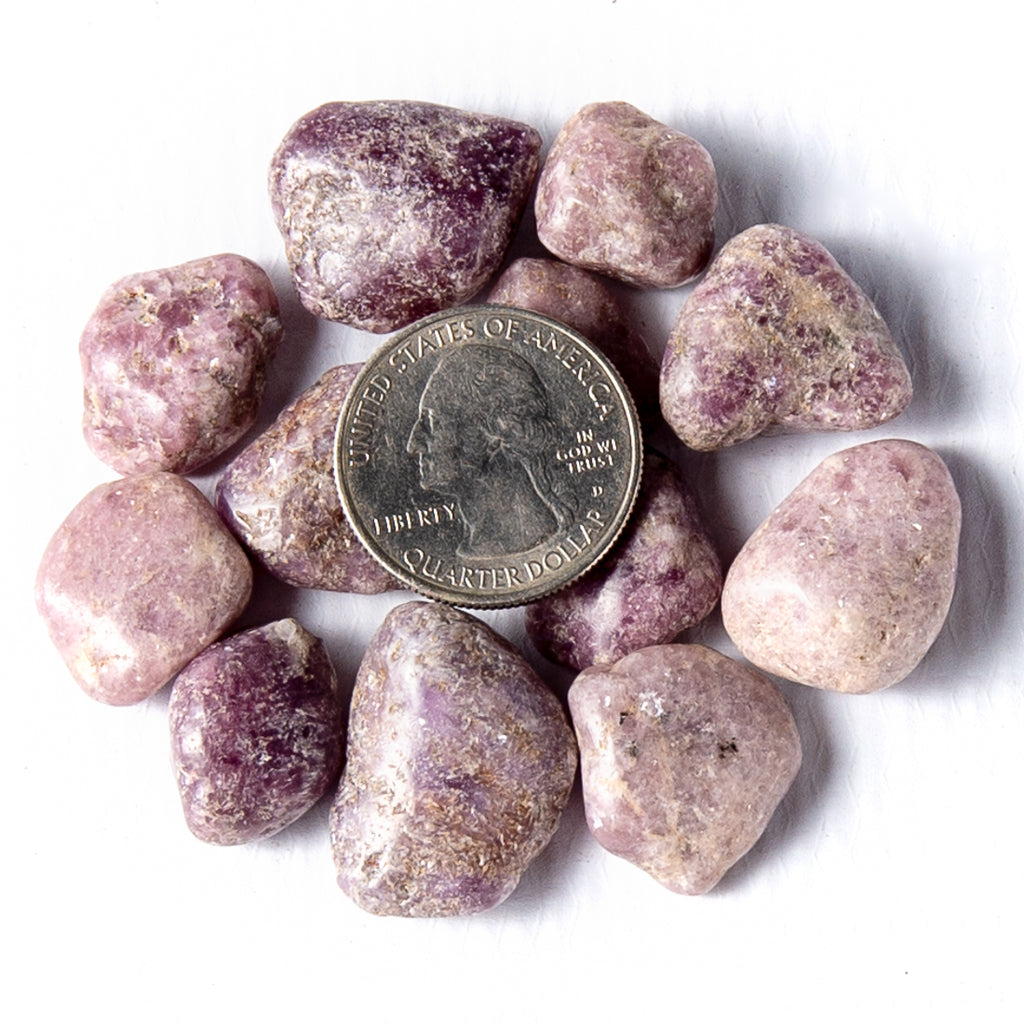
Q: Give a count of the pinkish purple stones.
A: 12